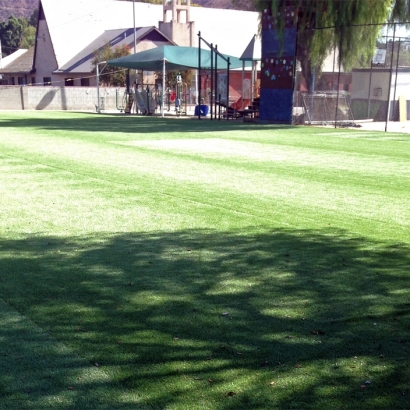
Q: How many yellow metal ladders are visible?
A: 0